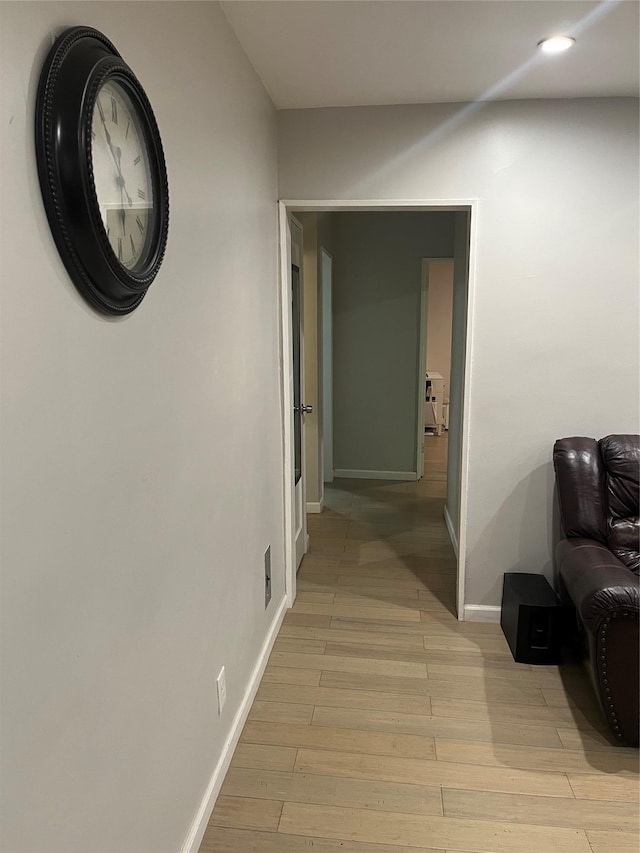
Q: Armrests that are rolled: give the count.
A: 1